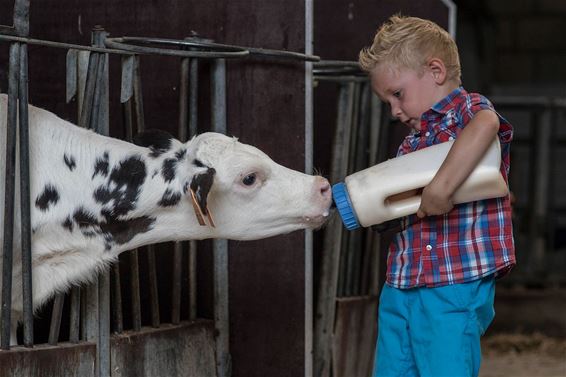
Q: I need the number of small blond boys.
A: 1